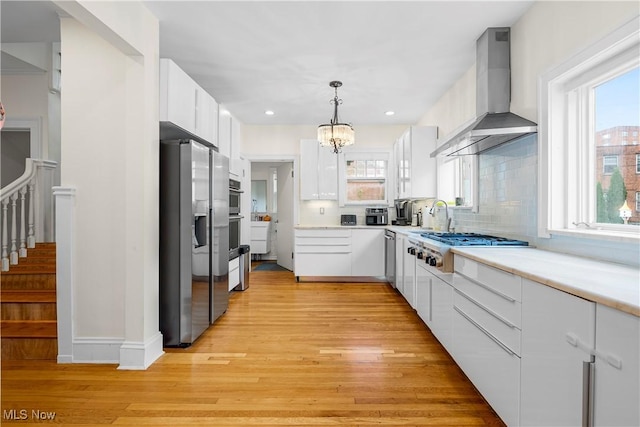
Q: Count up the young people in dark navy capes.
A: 0